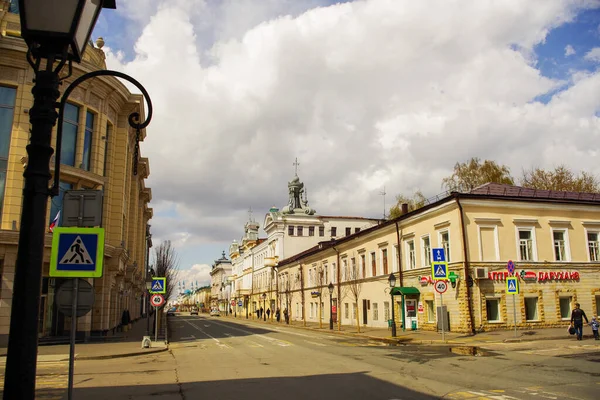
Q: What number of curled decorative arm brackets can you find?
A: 1